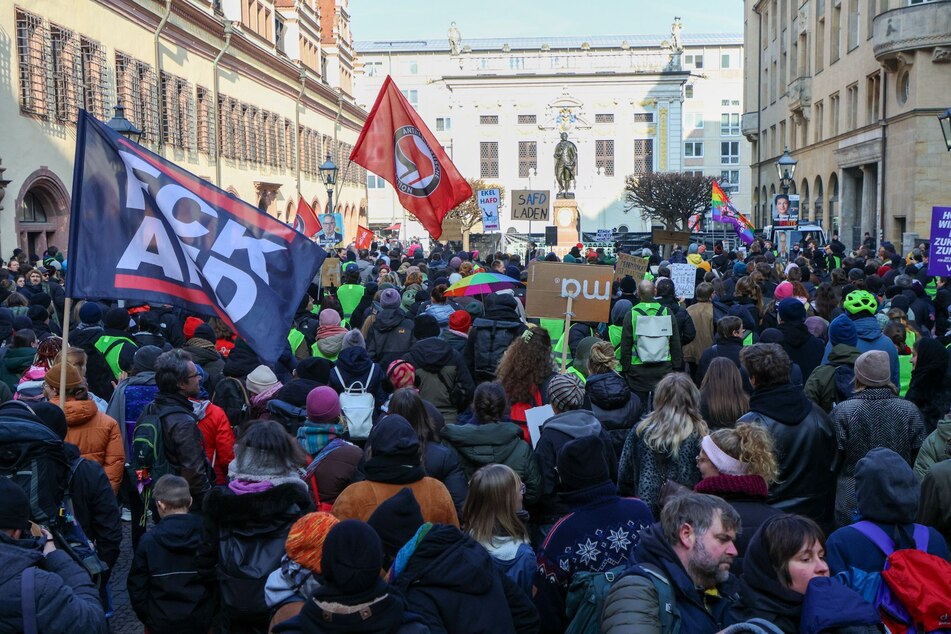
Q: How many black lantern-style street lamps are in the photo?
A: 4